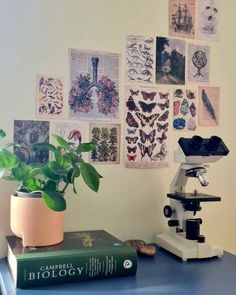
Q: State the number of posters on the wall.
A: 13